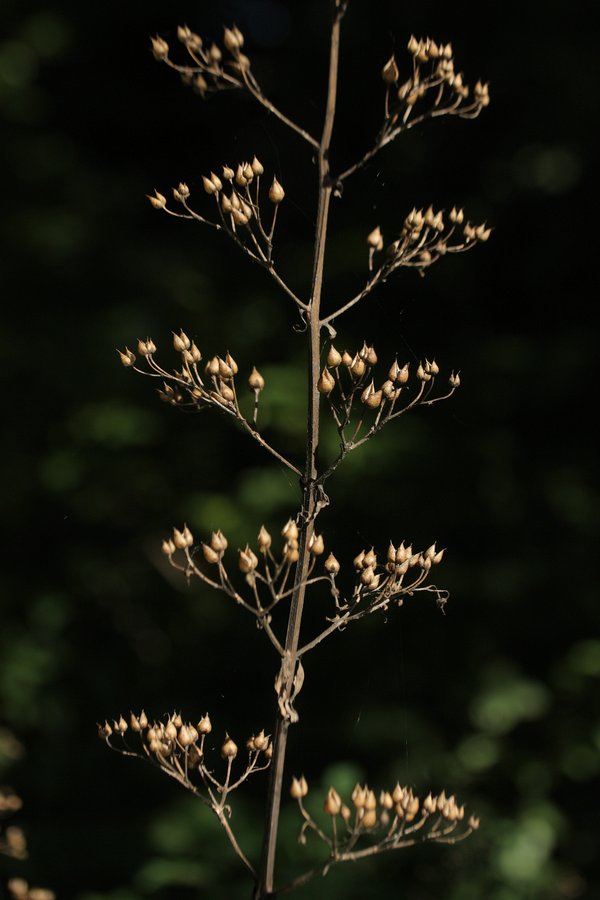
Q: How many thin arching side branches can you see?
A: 10